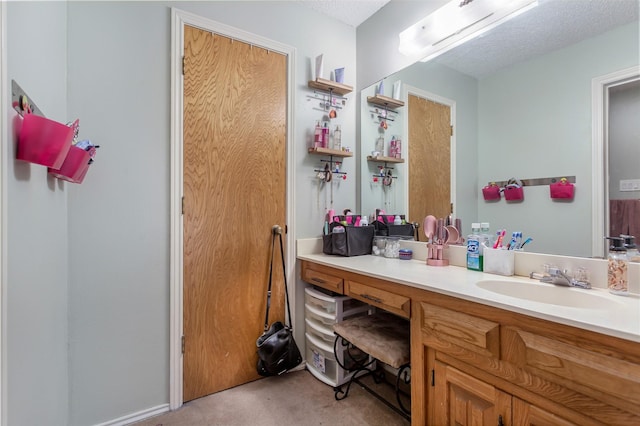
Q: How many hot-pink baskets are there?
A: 3